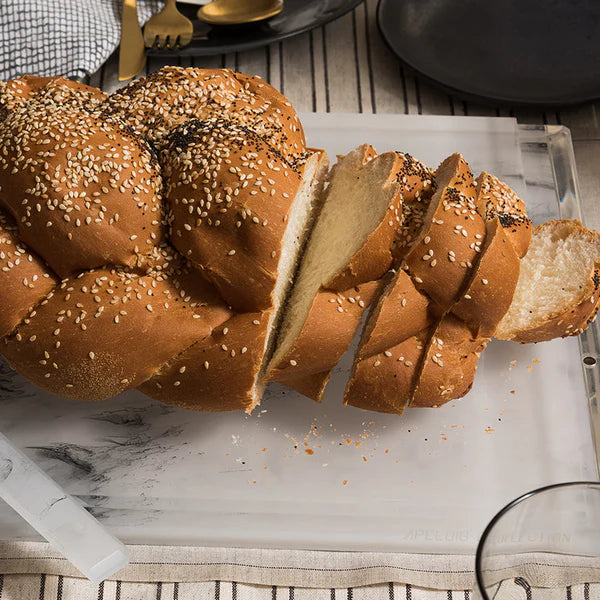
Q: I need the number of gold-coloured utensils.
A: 3